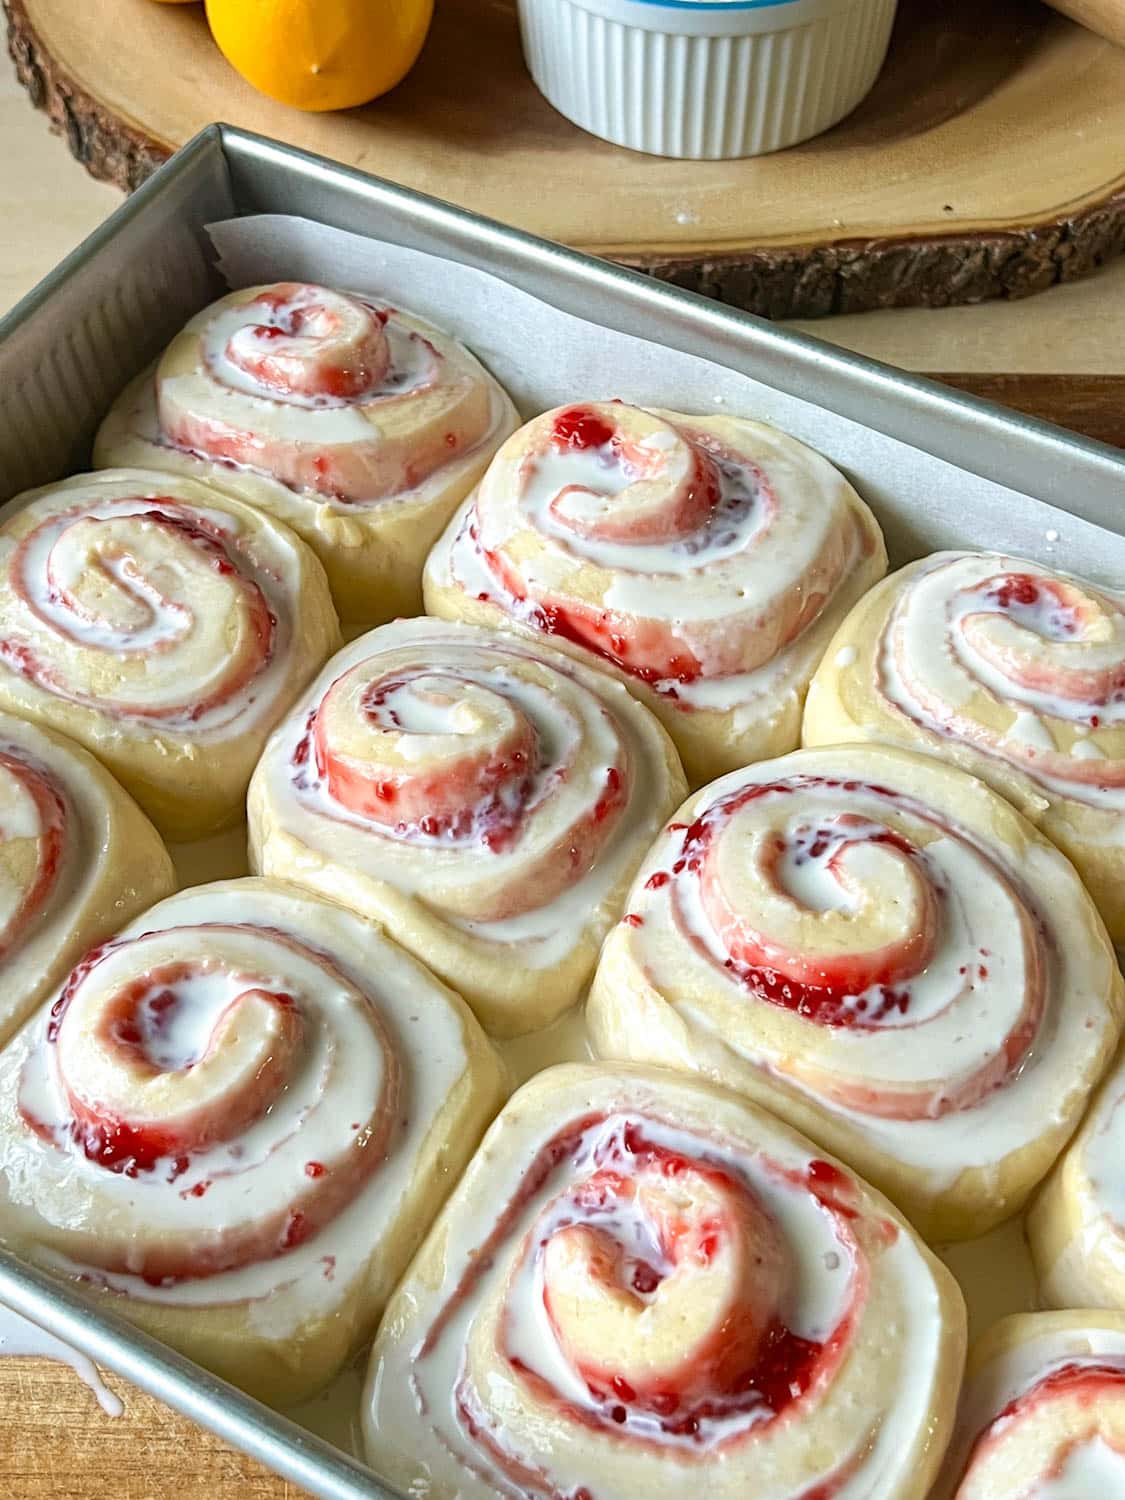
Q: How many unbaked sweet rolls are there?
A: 11